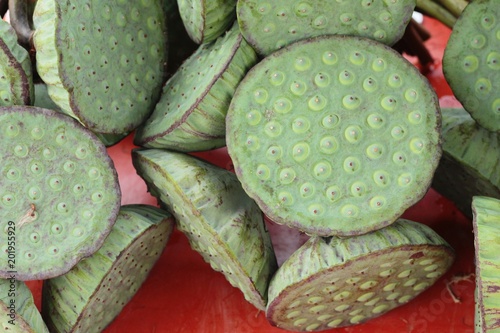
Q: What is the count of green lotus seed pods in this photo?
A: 14